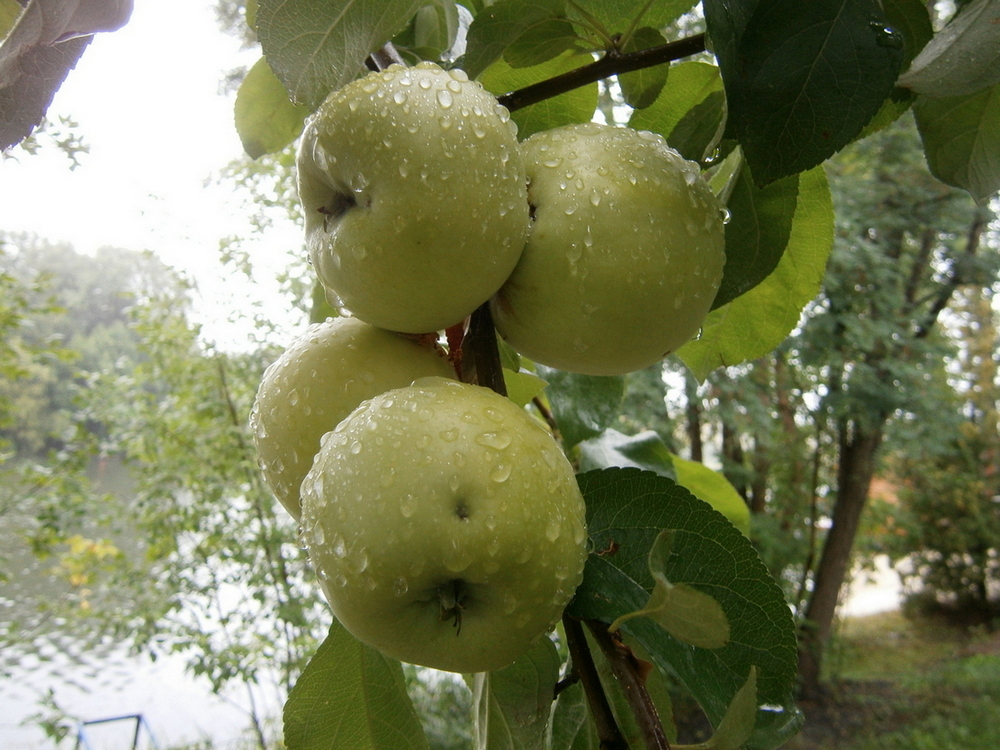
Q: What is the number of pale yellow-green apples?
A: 4